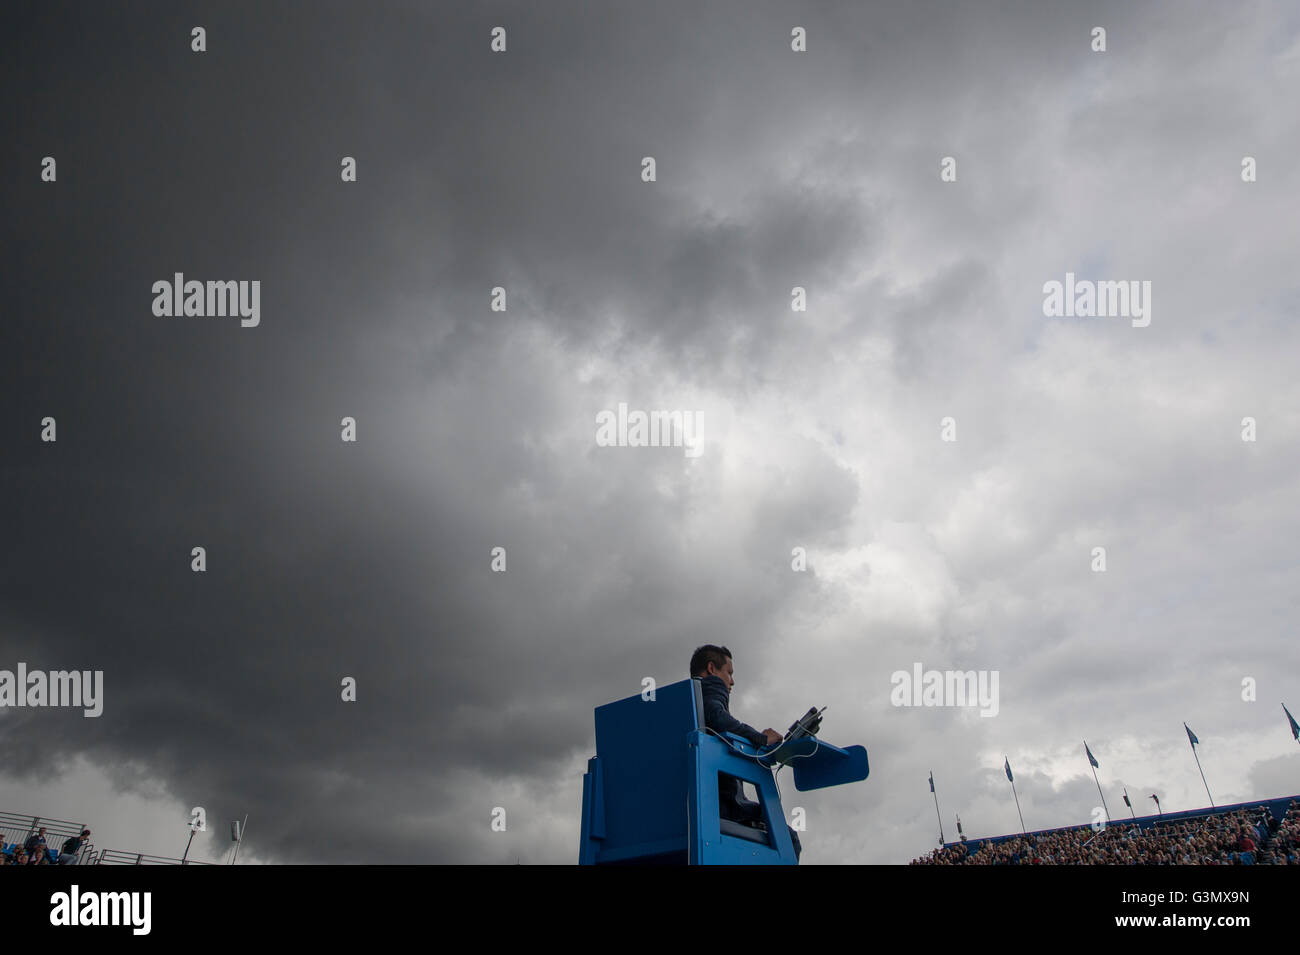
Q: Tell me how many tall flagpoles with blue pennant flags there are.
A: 5